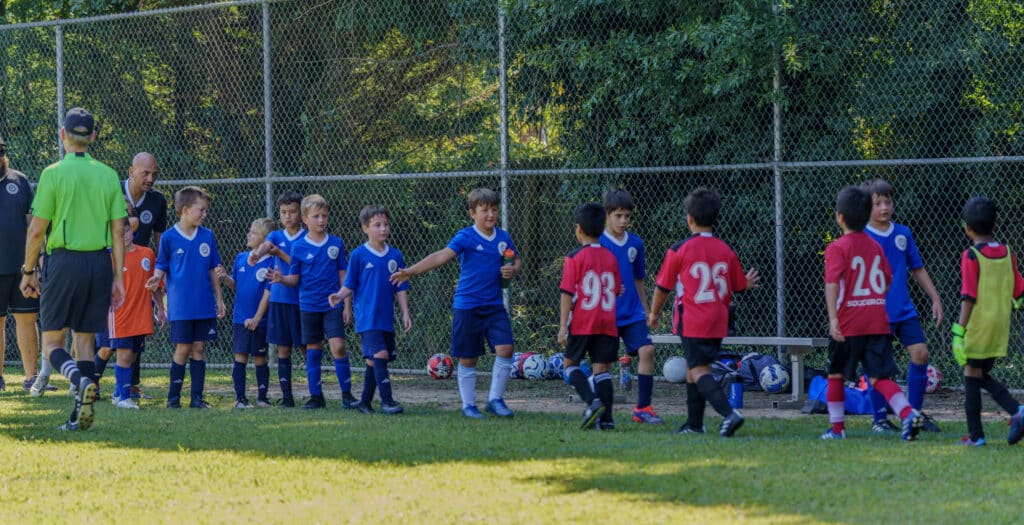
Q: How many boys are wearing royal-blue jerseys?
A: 8